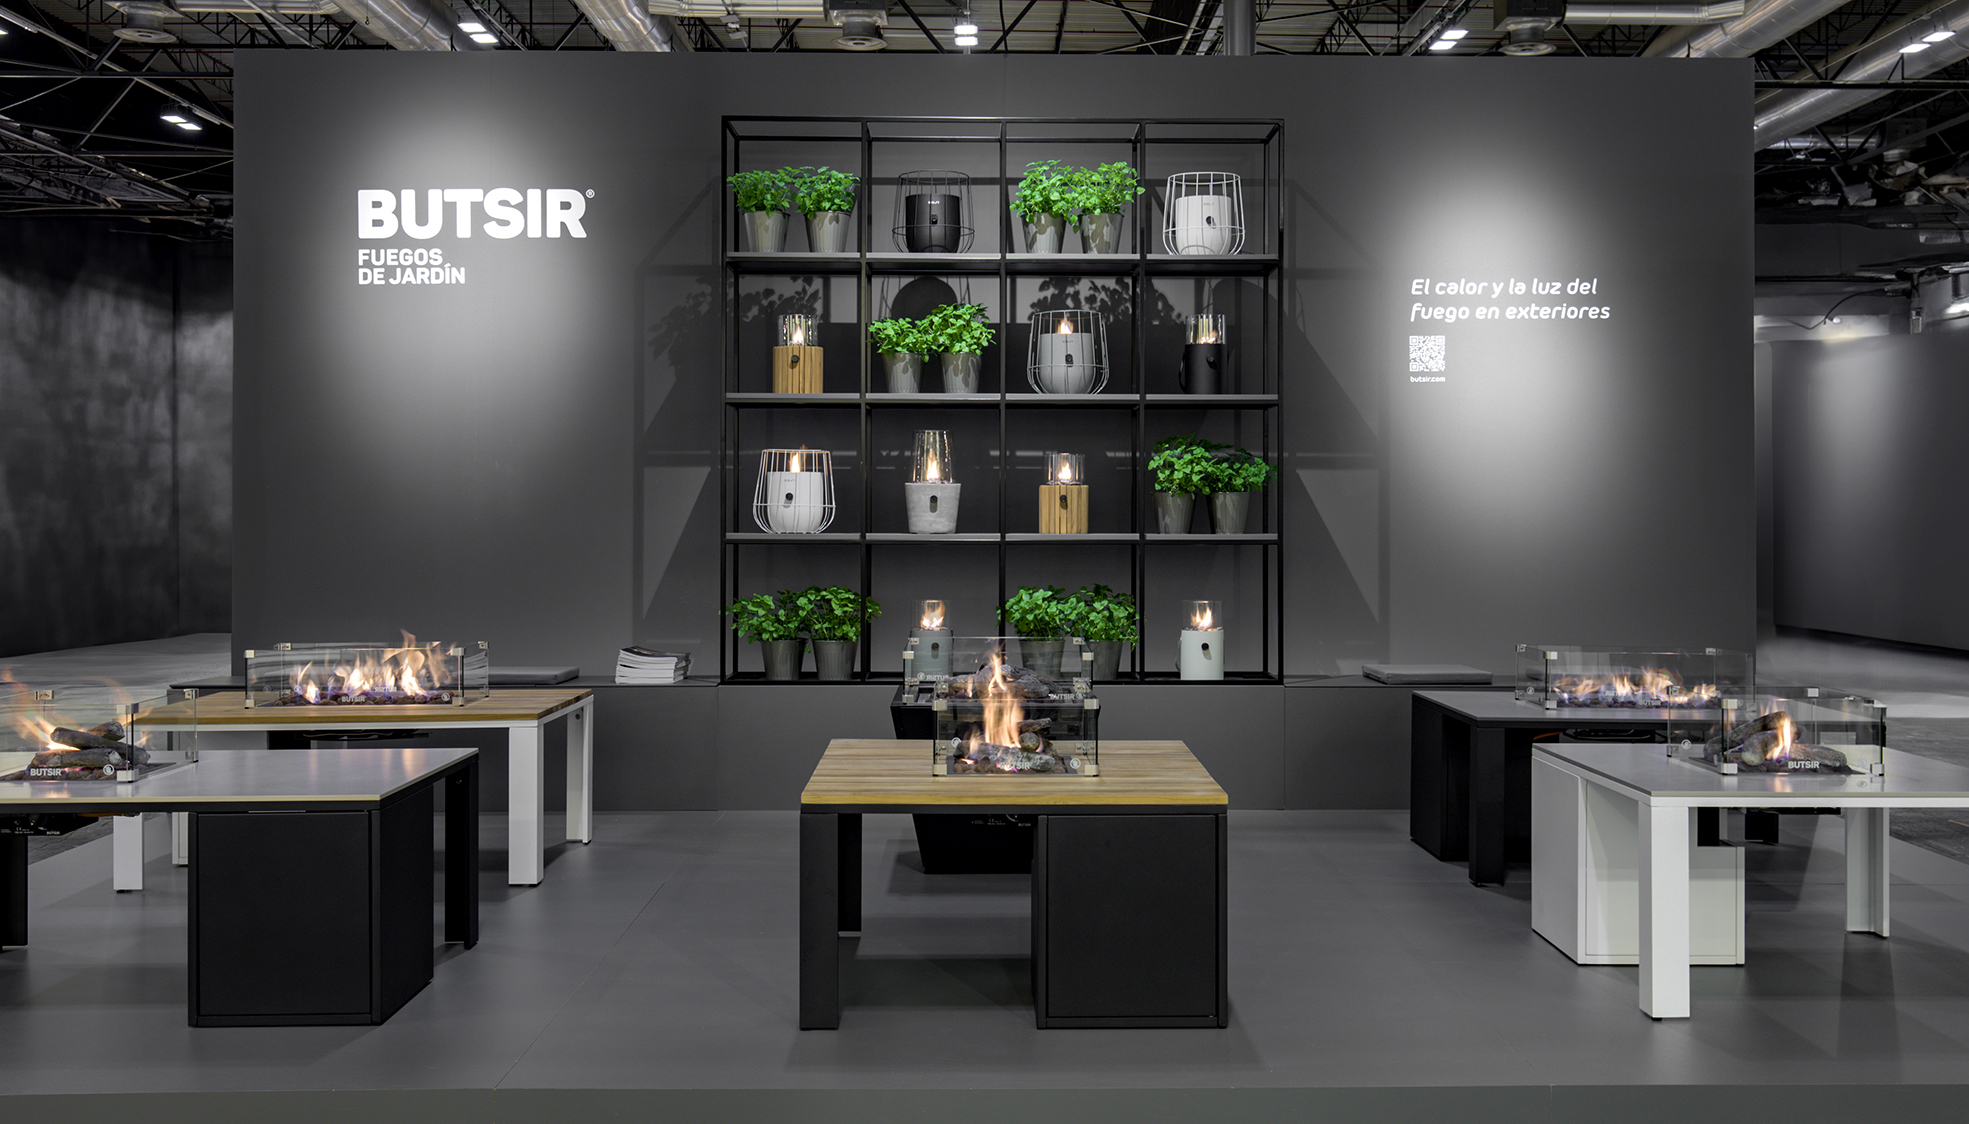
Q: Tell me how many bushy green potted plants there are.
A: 12